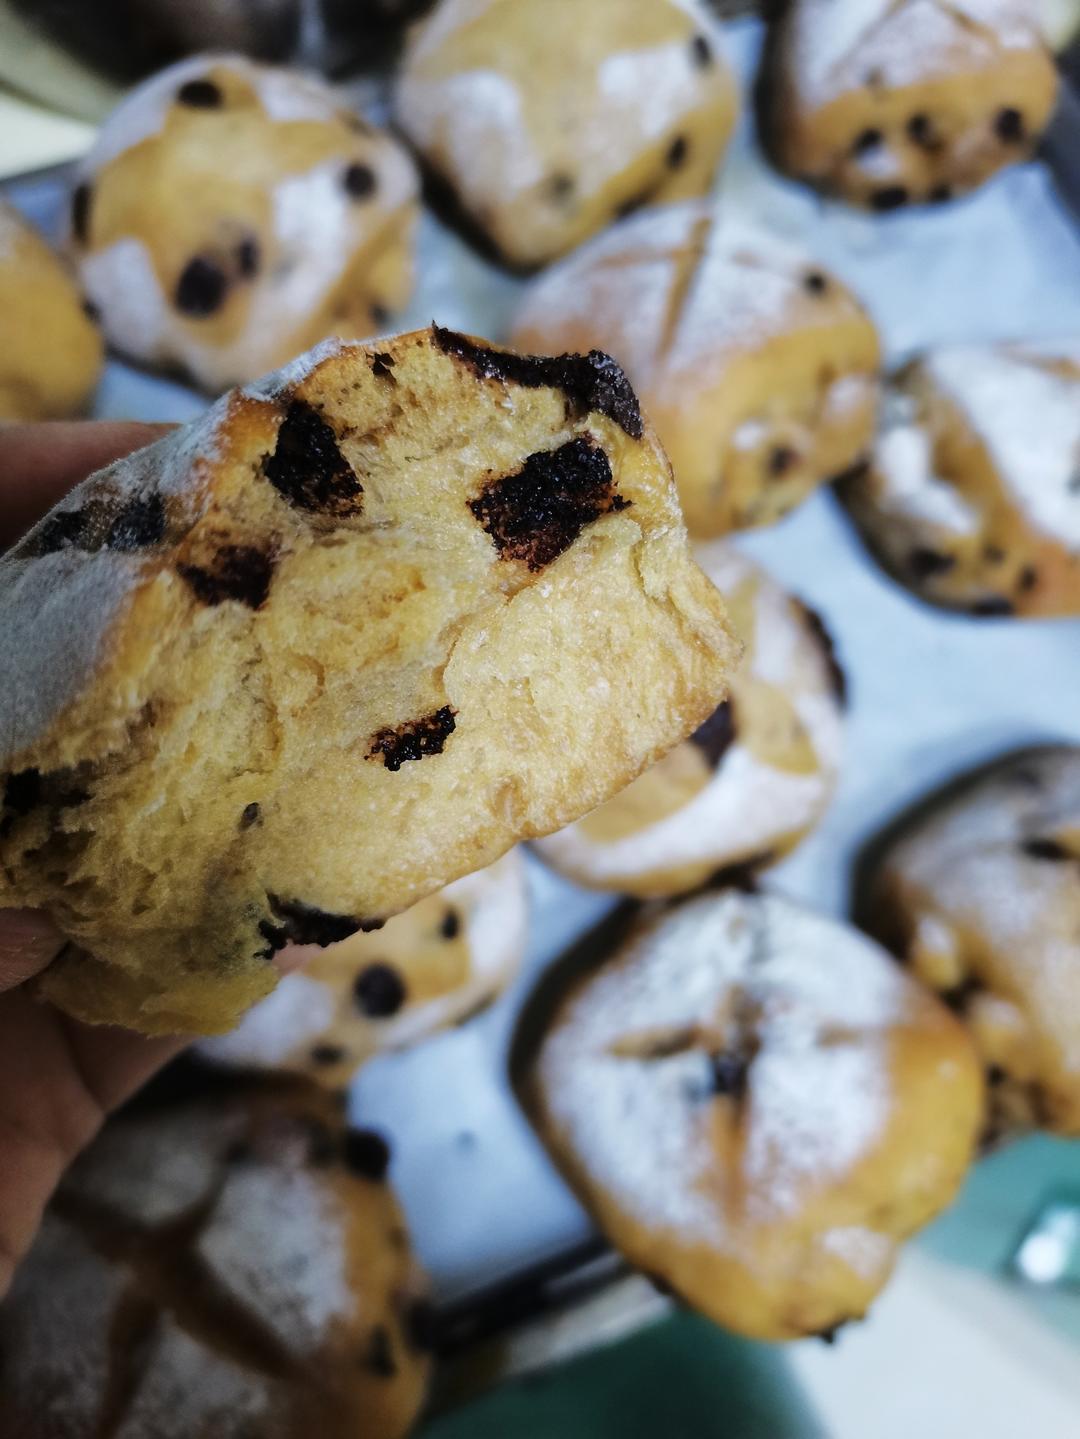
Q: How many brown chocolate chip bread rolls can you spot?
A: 12